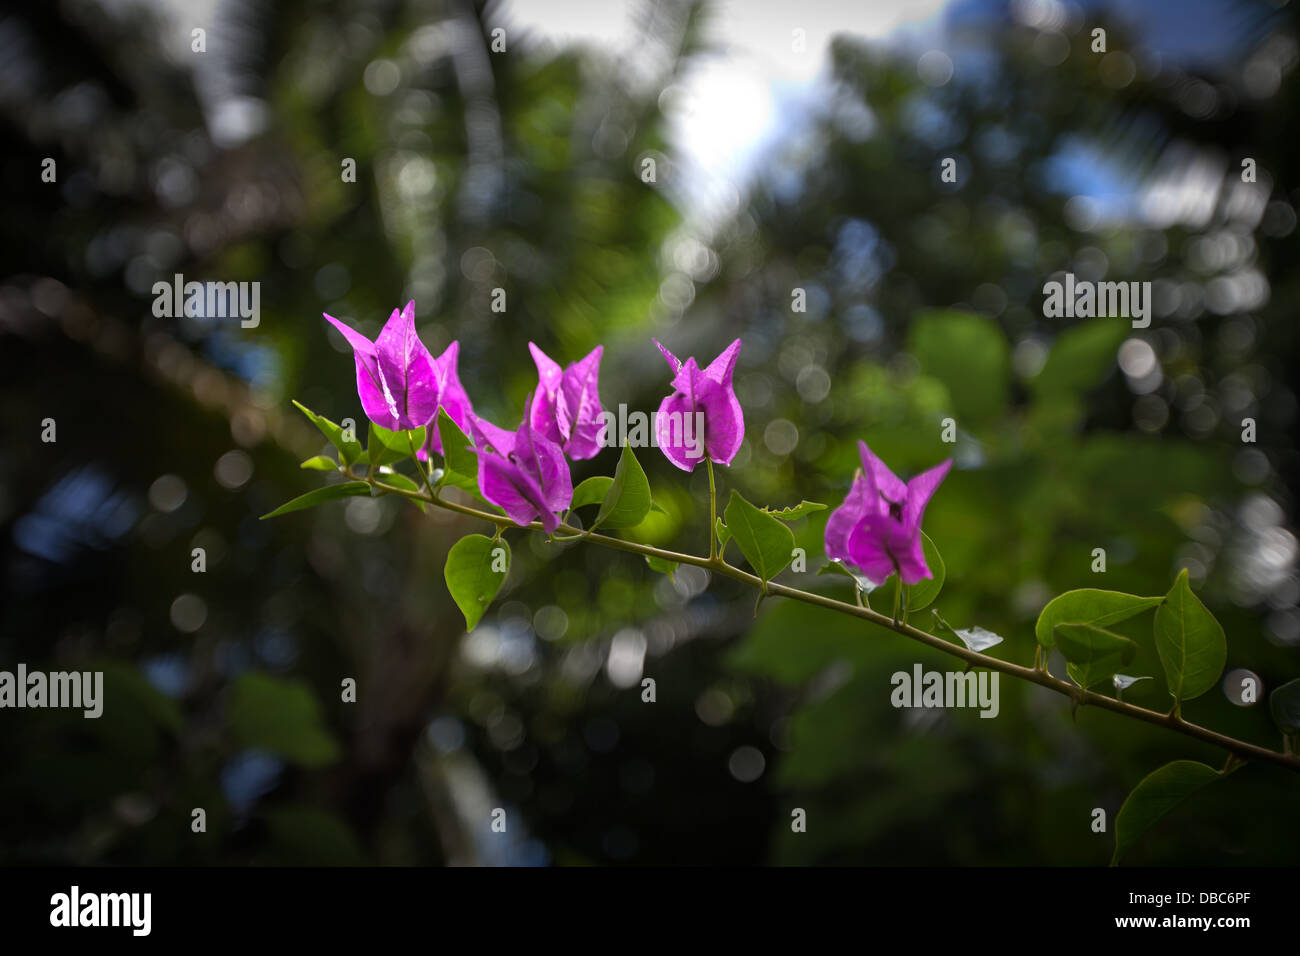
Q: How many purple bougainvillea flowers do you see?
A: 6